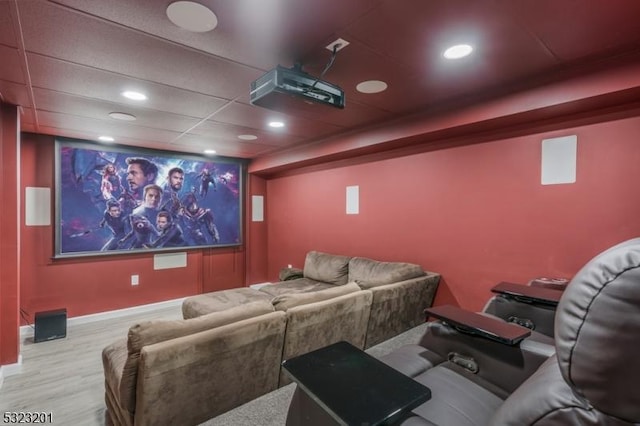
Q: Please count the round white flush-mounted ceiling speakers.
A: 4